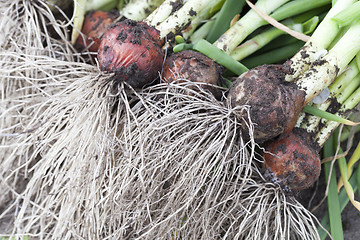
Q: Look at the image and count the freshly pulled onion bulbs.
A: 5